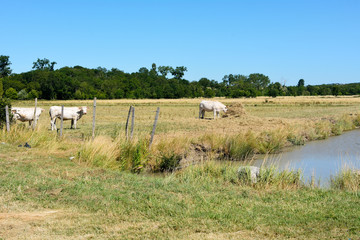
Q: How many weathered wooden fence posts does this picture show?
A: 7